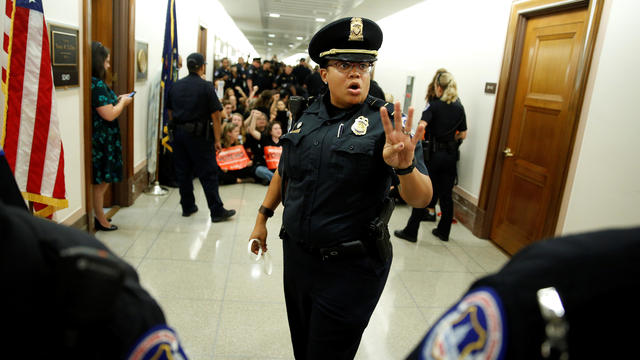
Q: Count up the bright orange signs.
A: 2